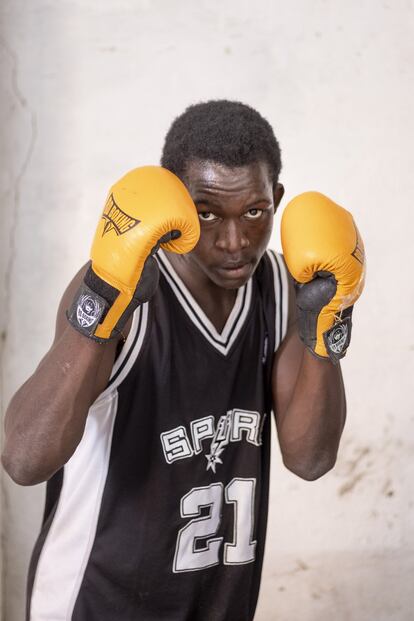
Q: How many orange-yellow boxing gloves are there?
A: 2